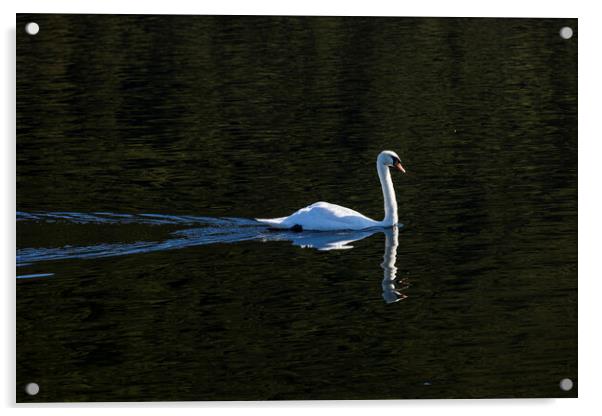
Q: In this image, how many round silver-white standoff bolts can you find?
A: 4